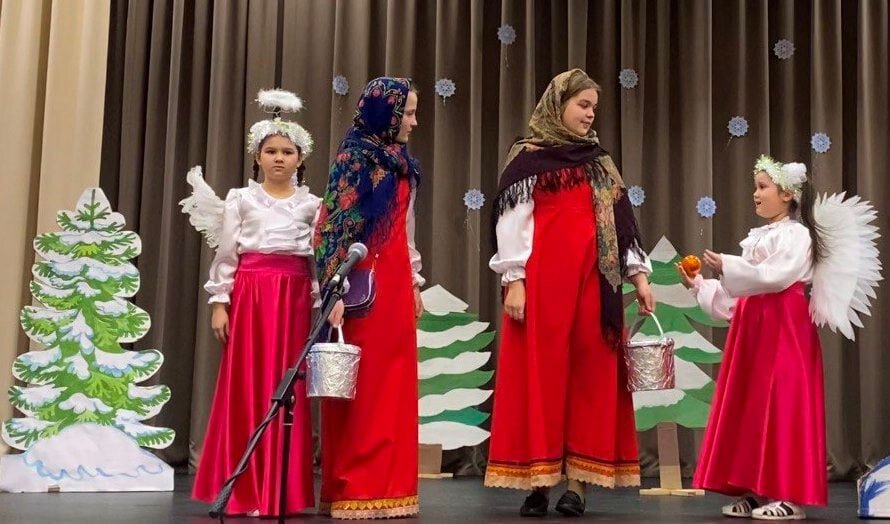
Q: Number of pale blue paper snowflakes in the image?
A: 10